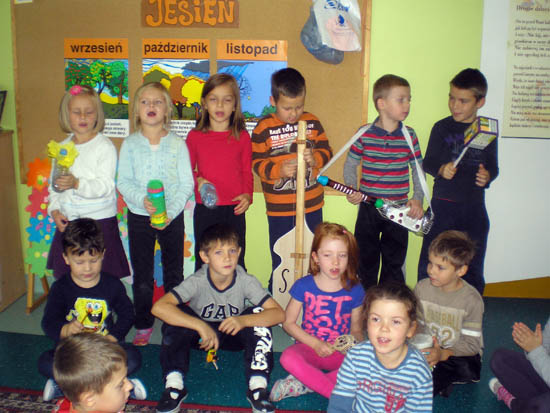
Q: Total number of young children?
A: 13